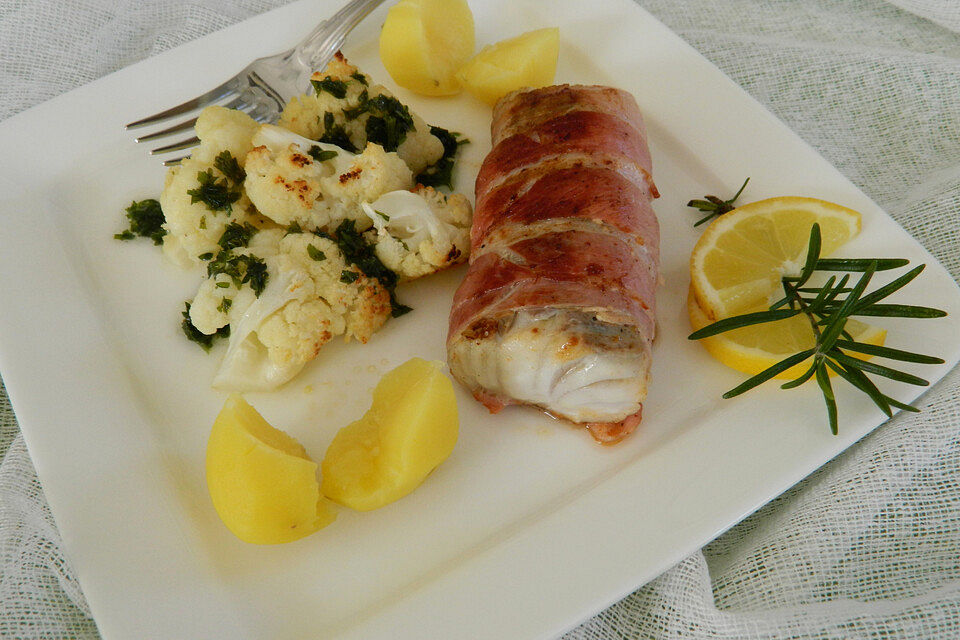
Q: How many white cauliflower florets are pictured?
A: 5